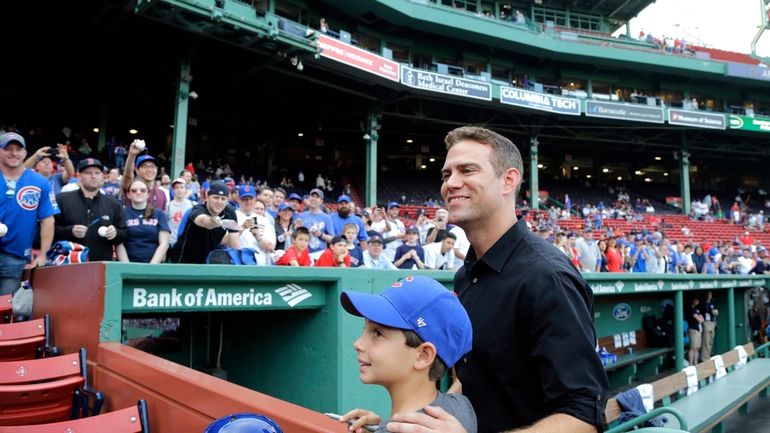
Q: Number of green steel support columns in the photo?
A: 4